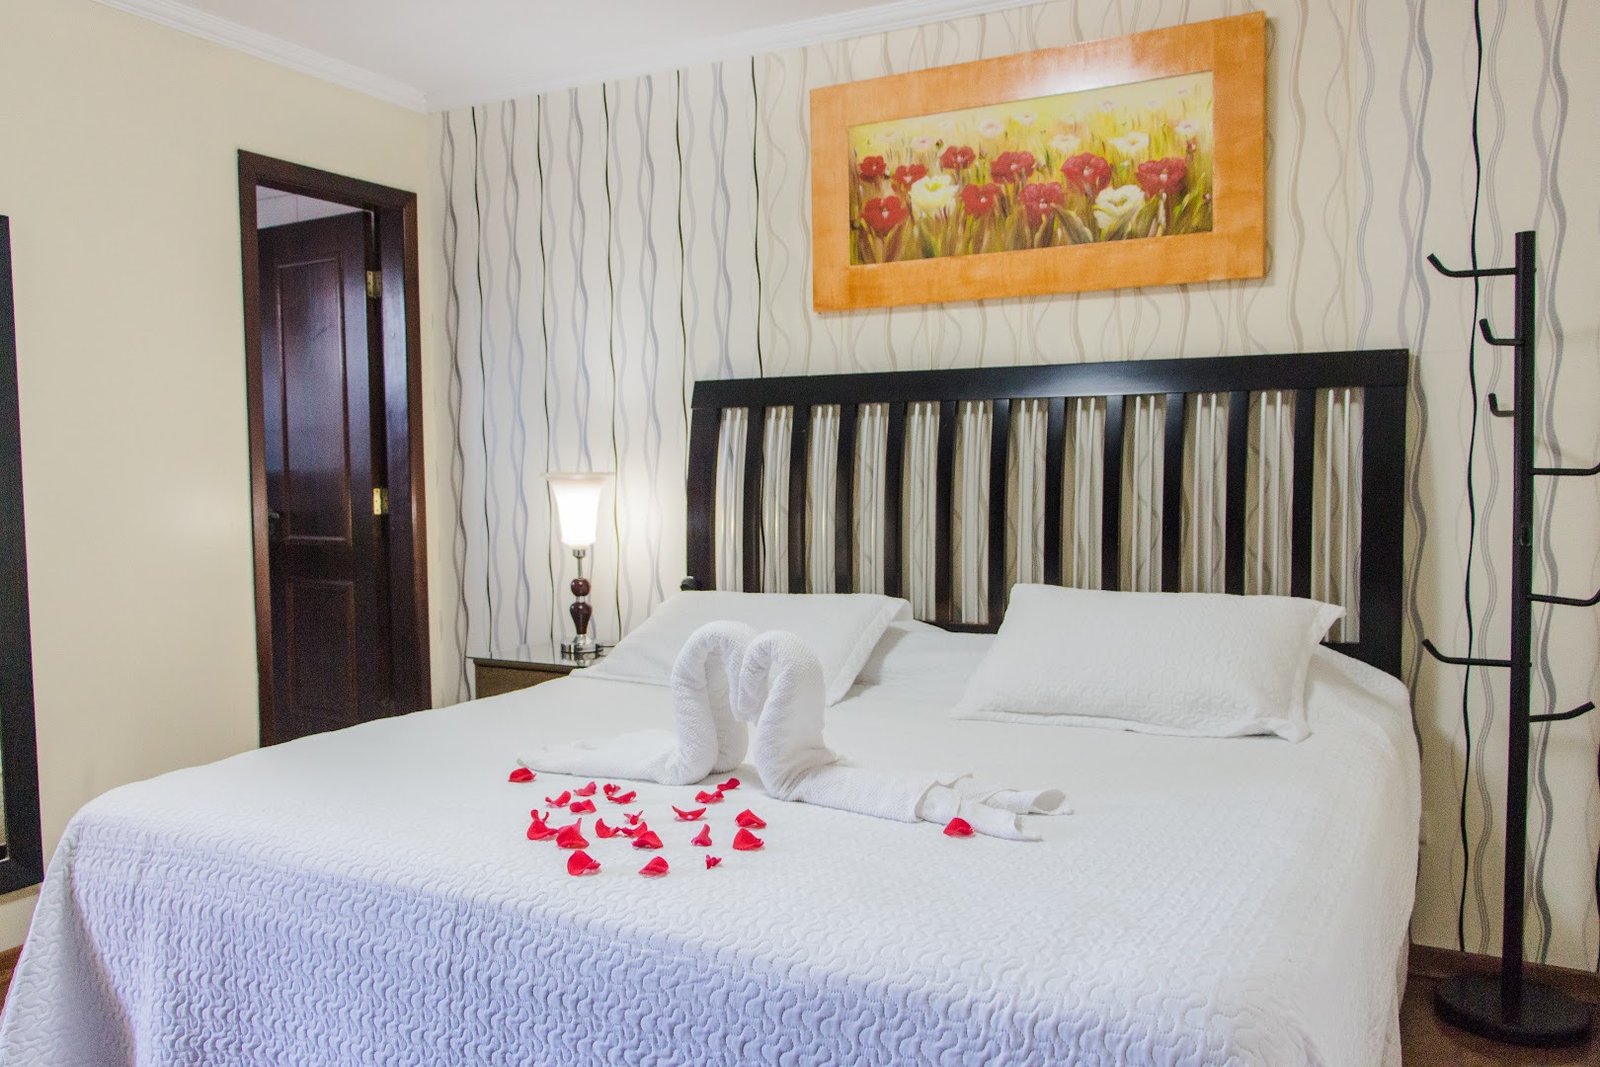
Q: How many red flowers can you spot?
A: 9